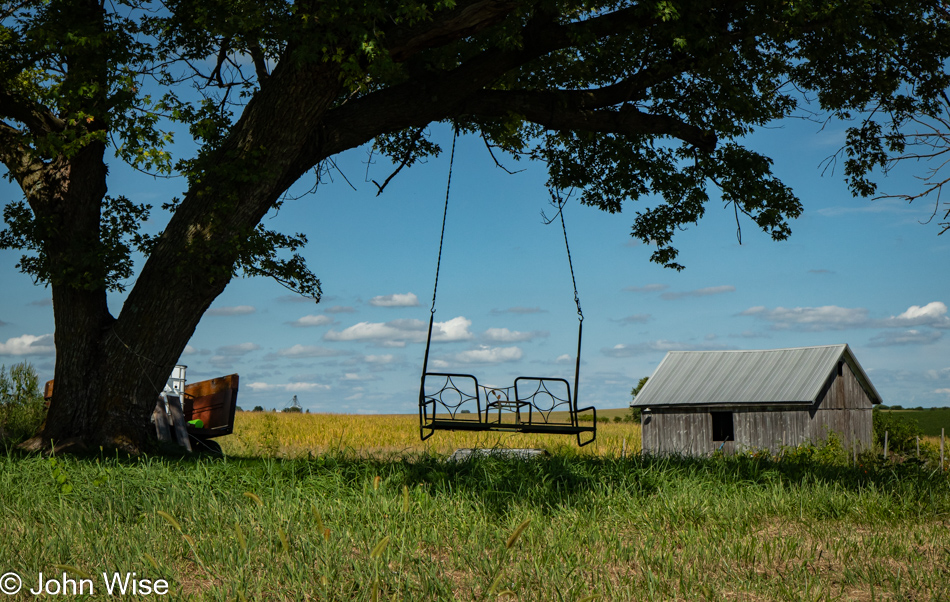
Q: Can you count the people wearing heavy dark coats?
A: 0